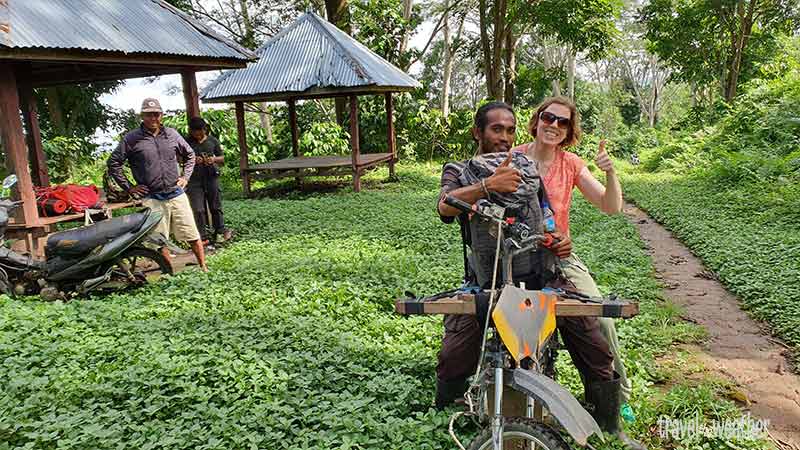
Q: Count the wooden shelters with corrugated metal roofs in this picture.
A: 2